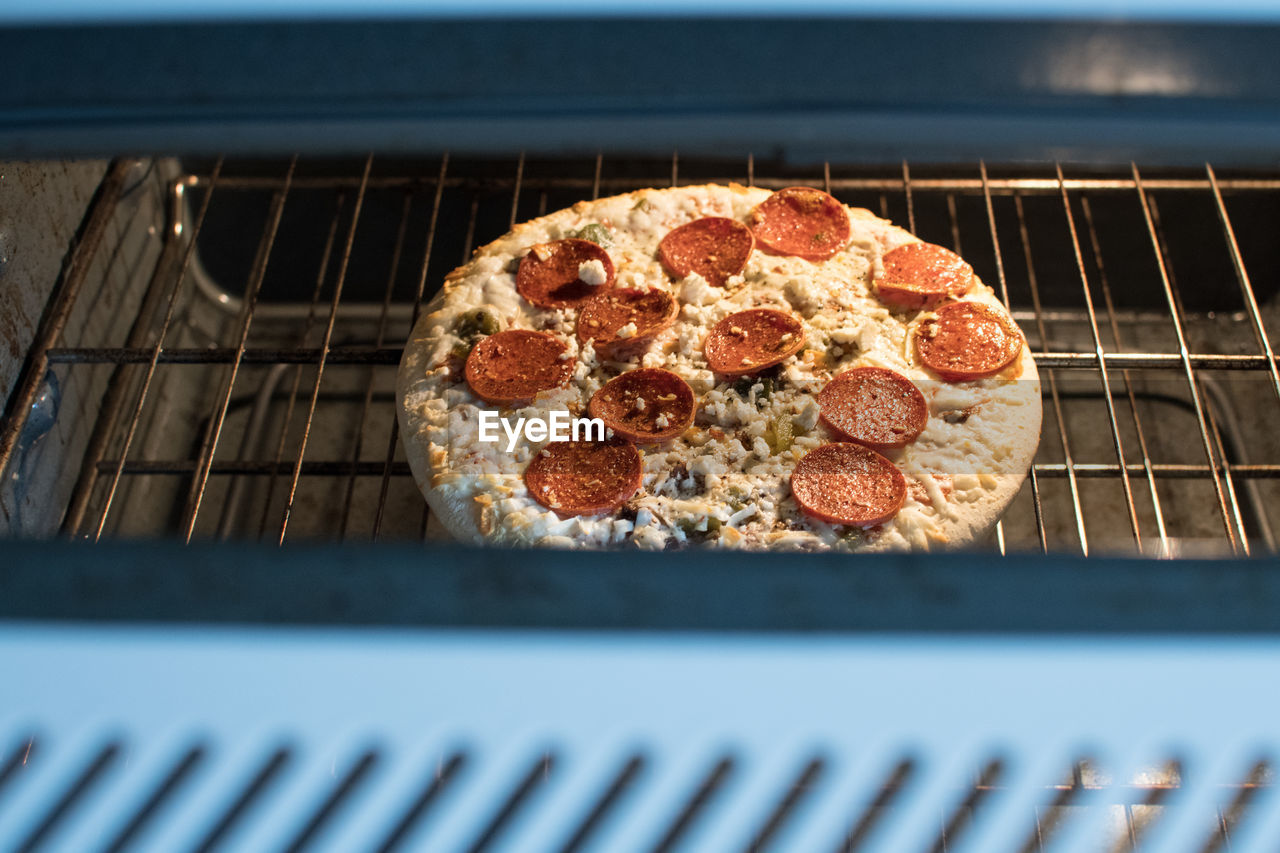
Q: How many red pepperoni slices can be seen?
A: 12